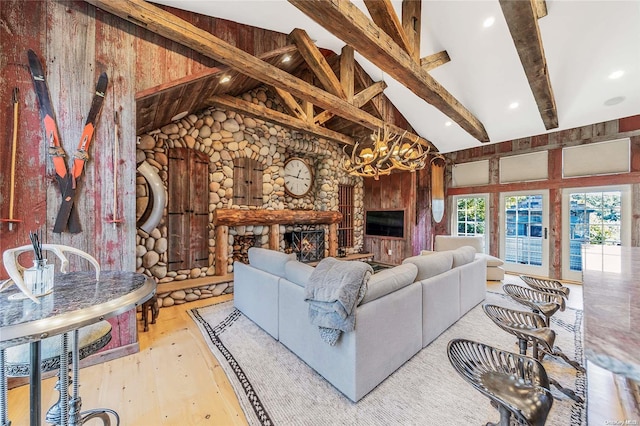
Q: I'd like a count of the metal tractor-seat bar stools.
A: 4